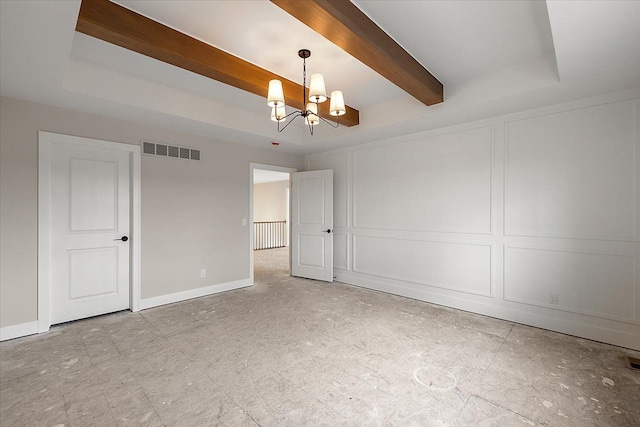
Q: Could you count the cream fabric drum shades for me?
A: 5